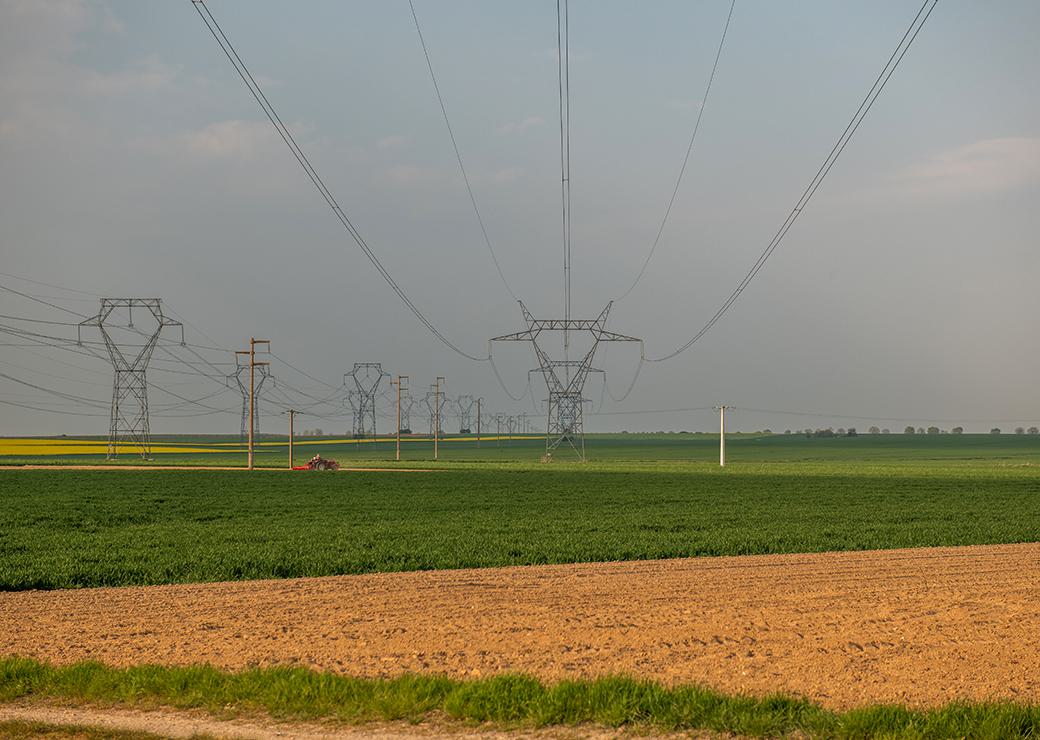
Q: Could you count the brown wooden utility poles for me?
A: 5